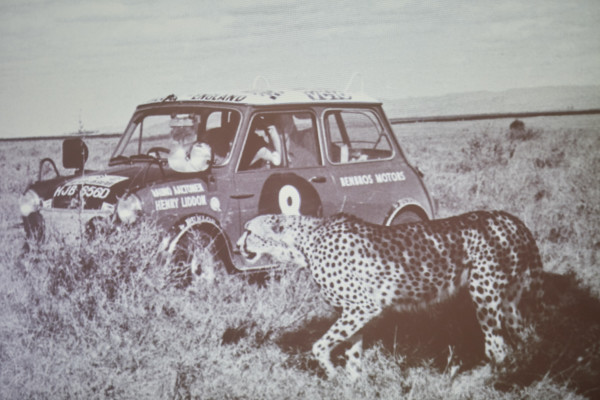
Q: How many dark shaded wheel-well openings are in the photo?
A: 2